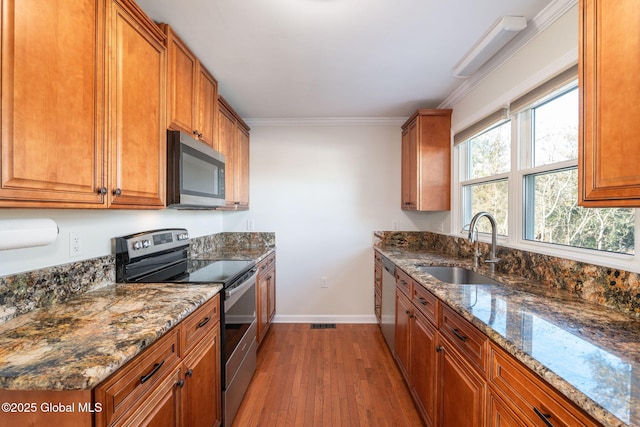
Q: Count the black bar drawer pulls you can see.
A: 11